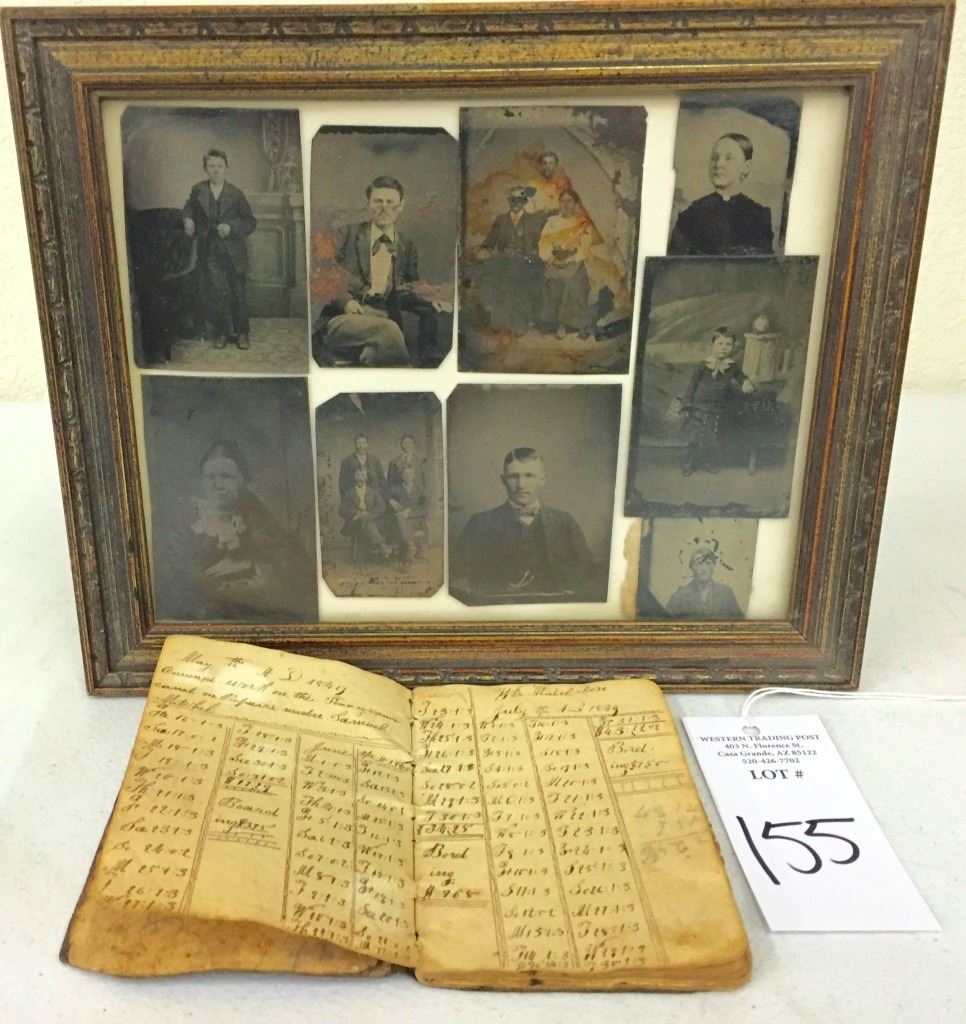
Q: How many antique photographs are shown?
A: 9